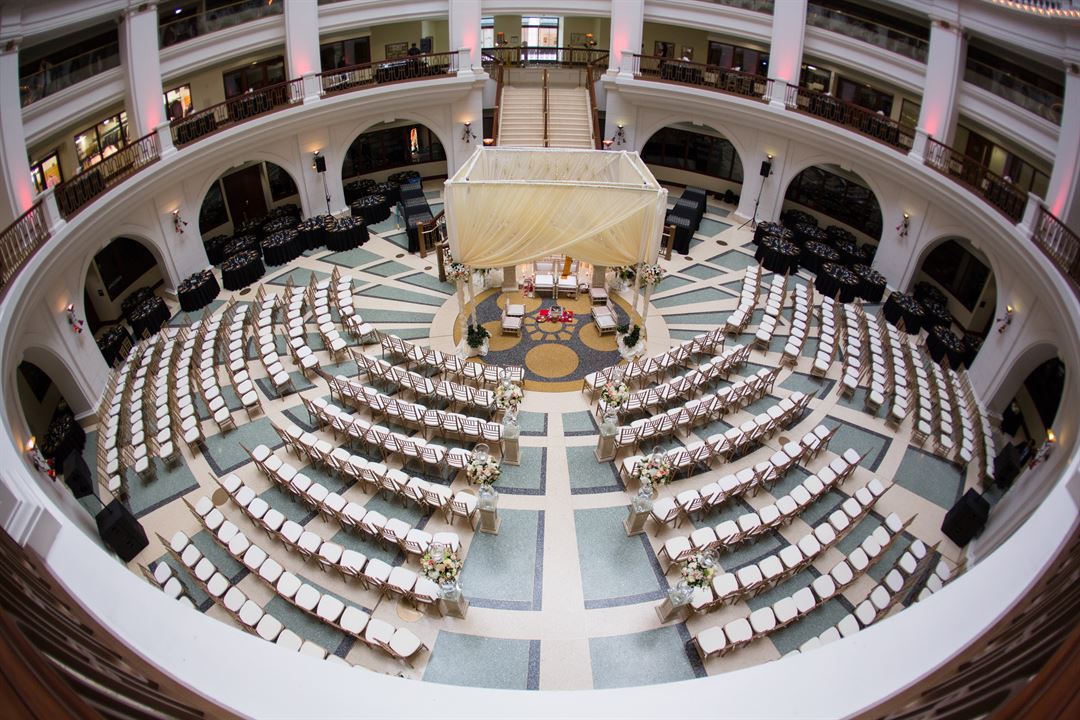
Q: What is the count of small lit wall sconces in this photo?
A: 10